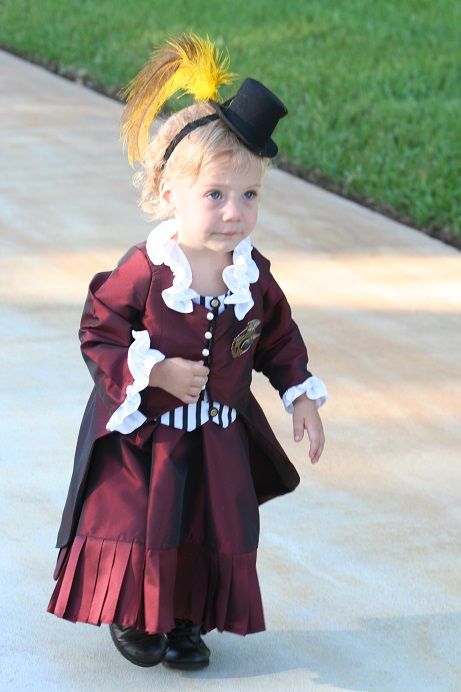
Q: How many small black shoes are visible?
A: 2